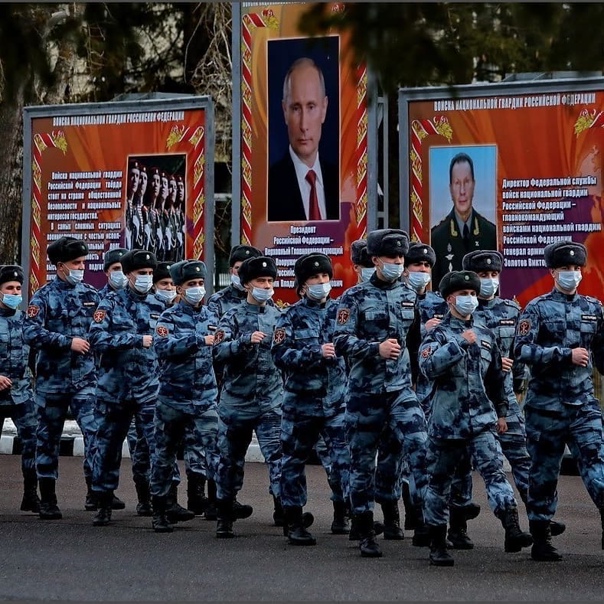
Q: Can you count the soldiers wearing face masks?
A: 15